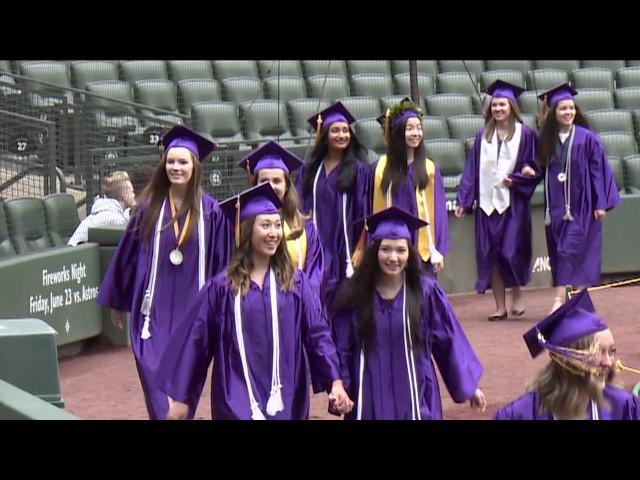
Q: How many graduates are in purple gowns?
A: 9